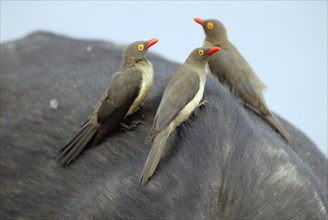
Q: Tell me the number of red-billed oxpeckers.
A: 3